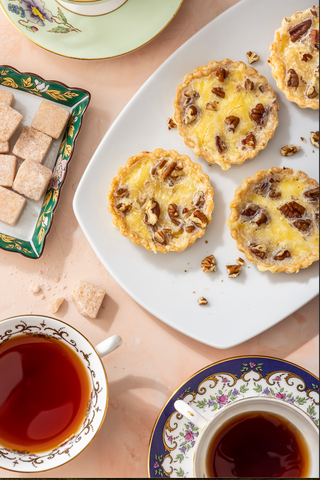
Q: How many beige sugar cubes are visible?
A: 9